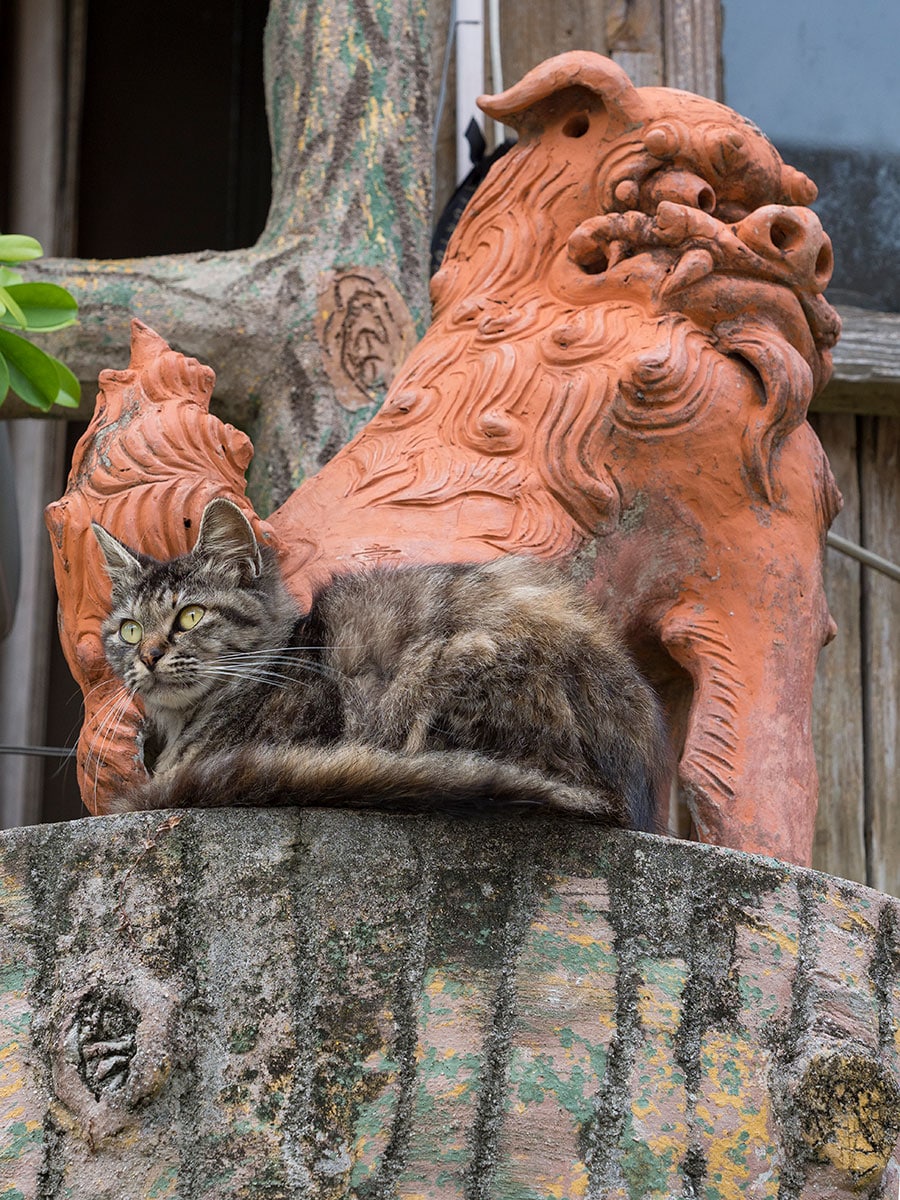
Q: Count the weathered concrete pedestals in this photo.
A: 1